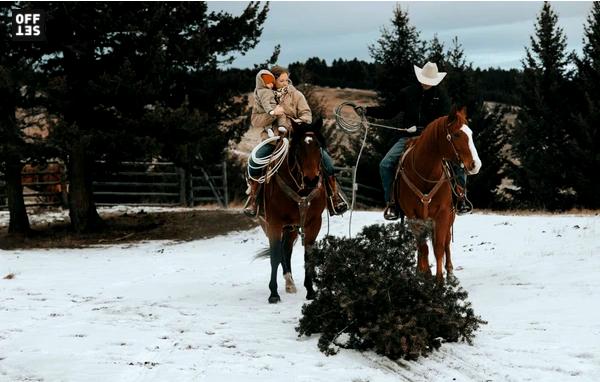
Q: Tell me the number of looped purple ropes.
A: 0